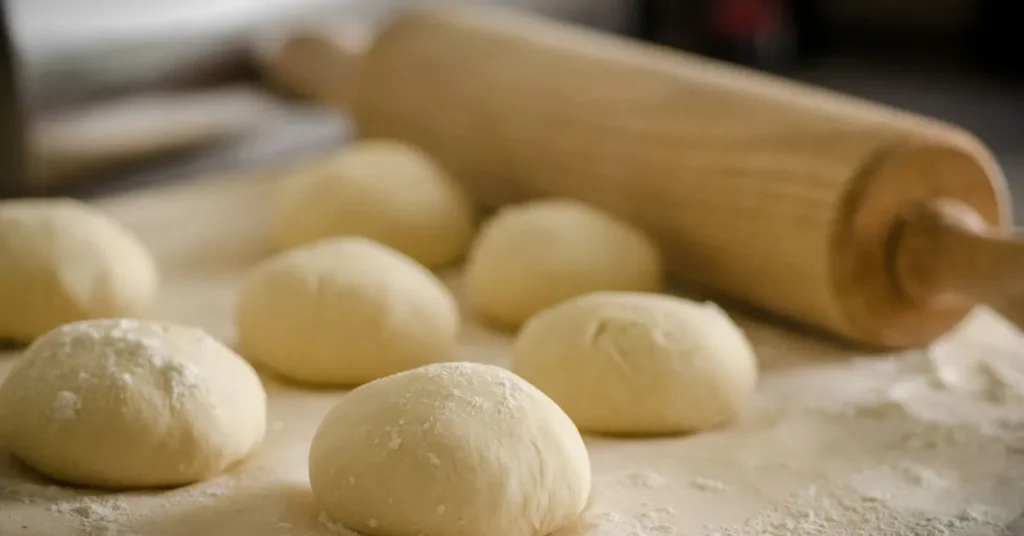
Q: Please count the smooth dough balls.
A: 7